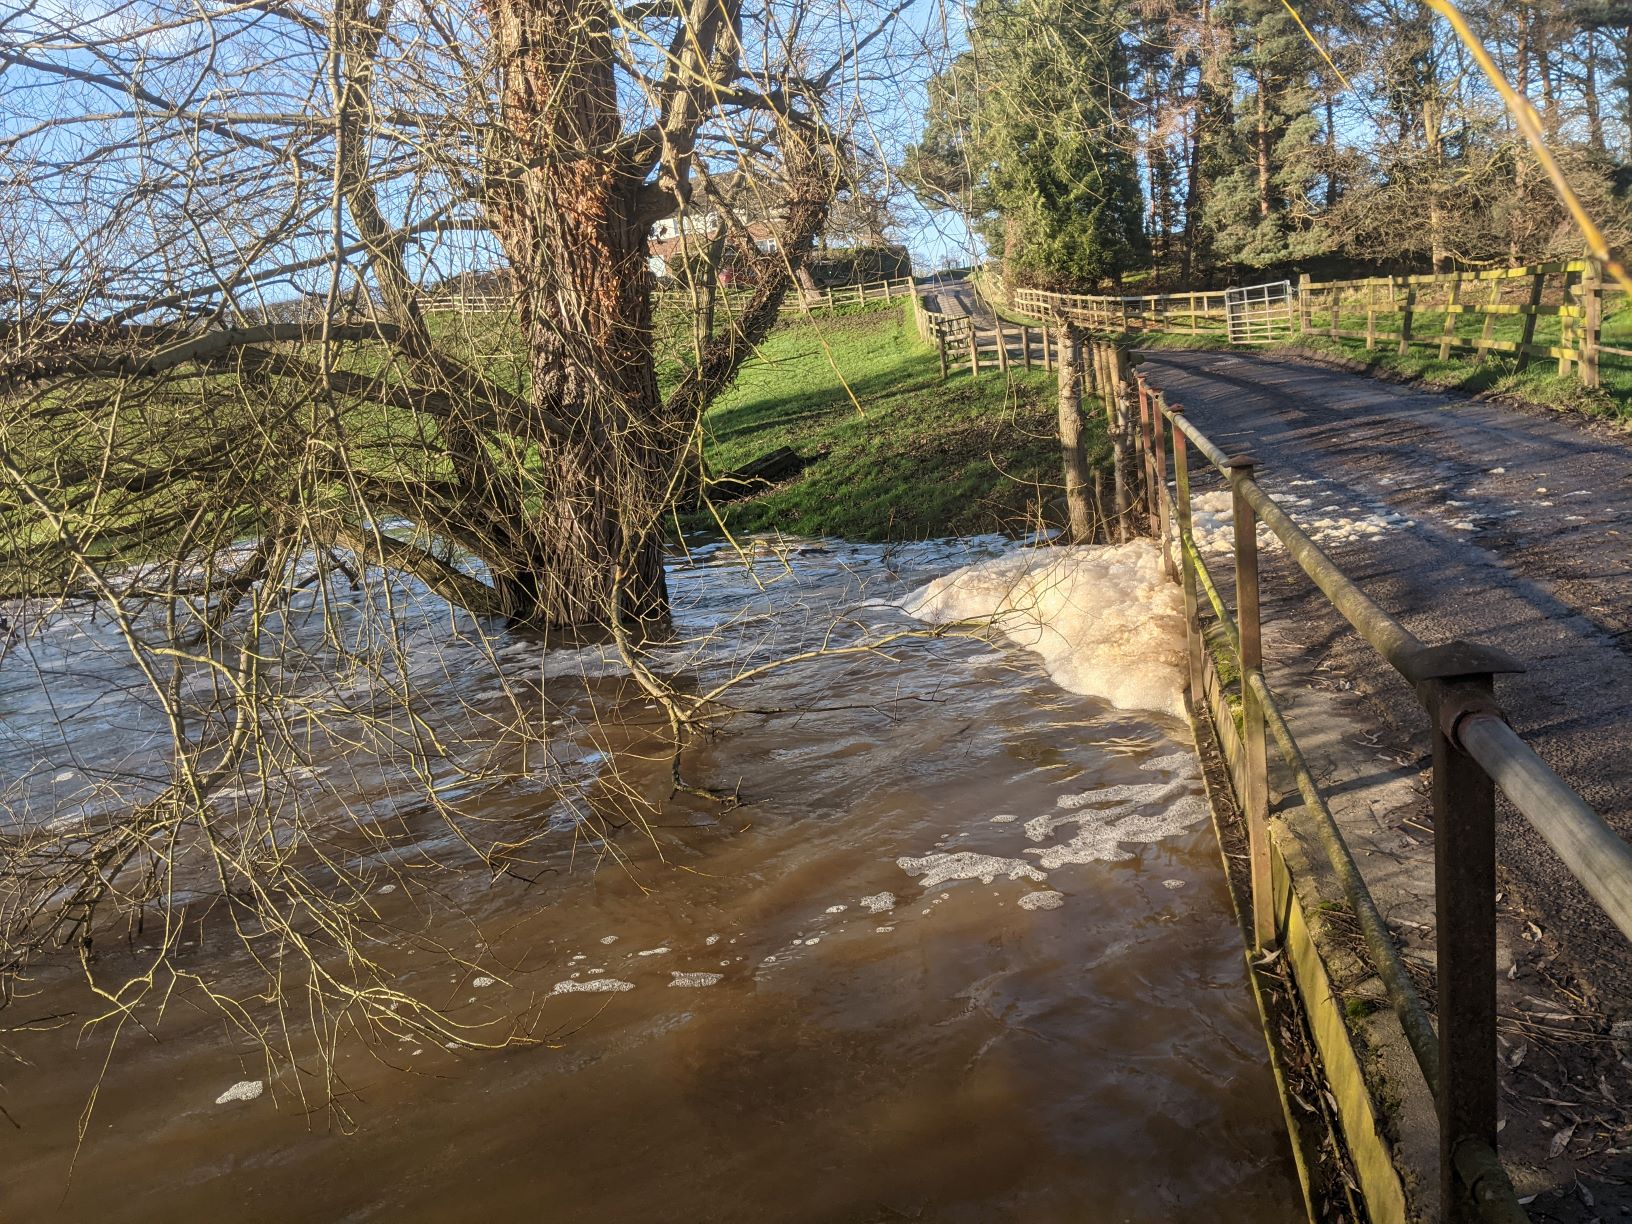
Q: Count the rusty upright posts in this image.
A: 5